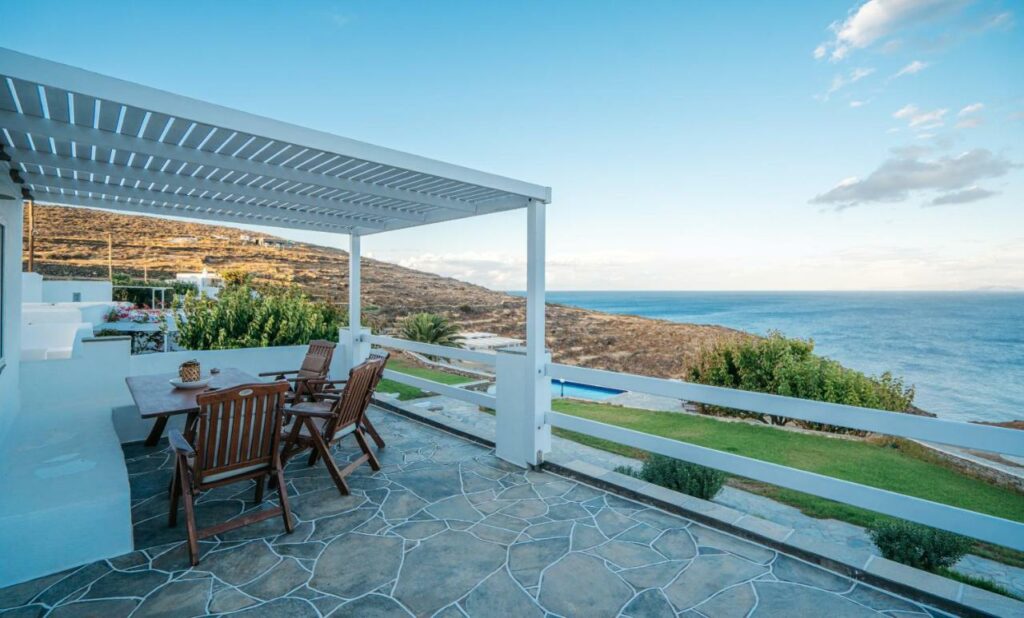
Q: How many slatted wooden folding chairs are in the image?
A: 4